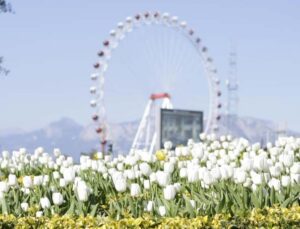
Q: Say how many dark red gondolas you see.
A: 15